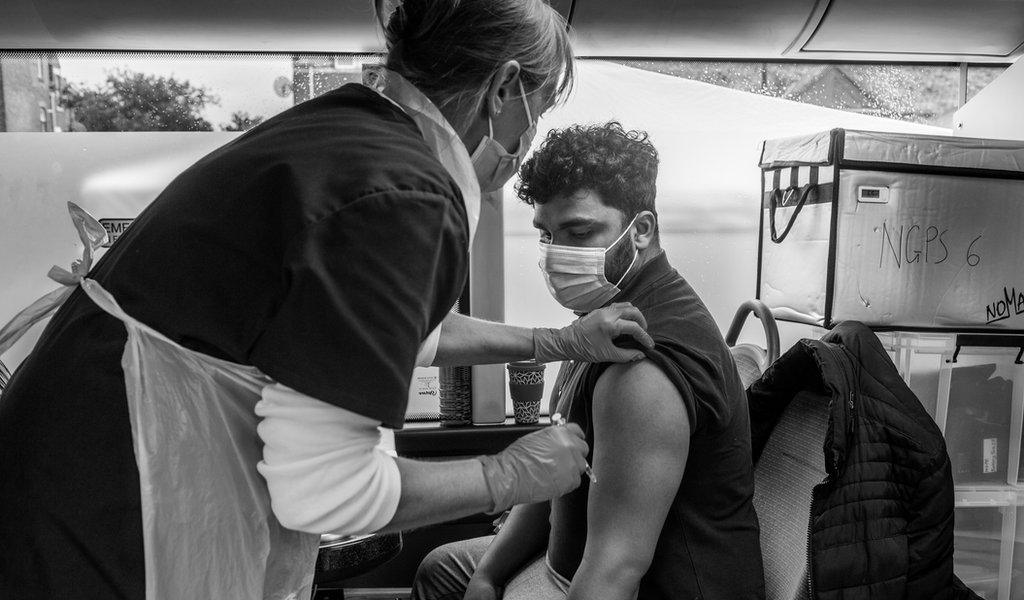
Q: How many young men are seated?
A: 1